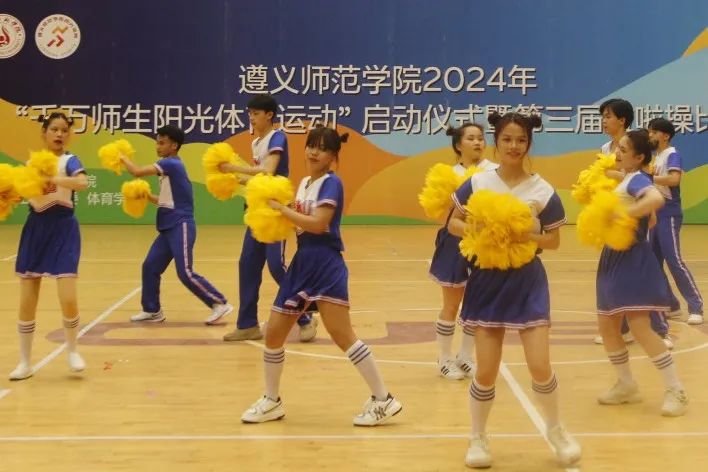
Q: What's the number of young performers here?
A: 9